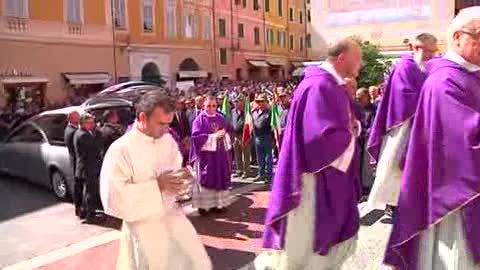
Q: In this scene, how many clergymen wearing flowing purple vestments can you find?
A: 4